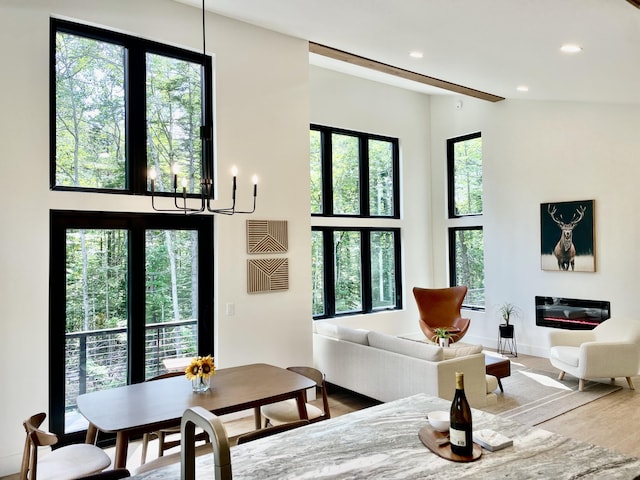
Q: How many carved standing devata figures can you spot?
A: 0